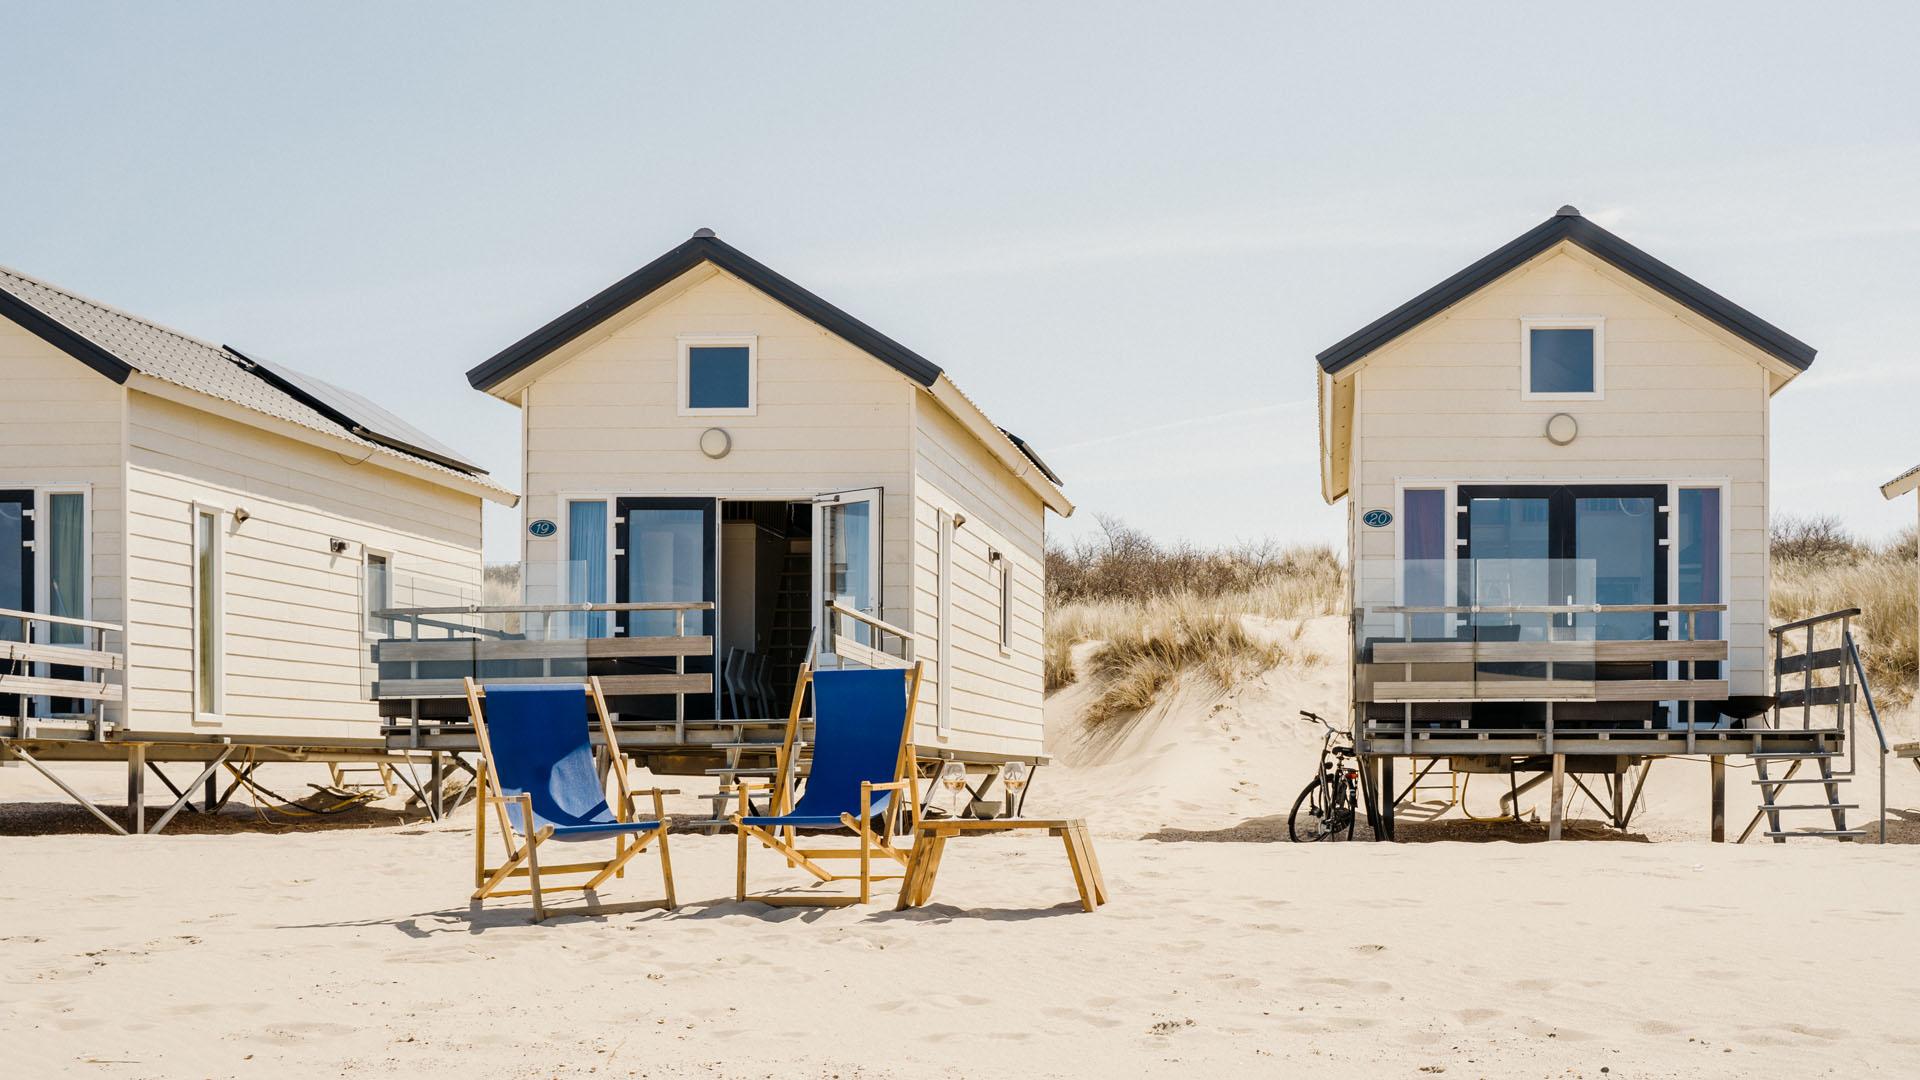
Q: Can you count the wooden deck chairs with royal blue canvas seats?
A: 2